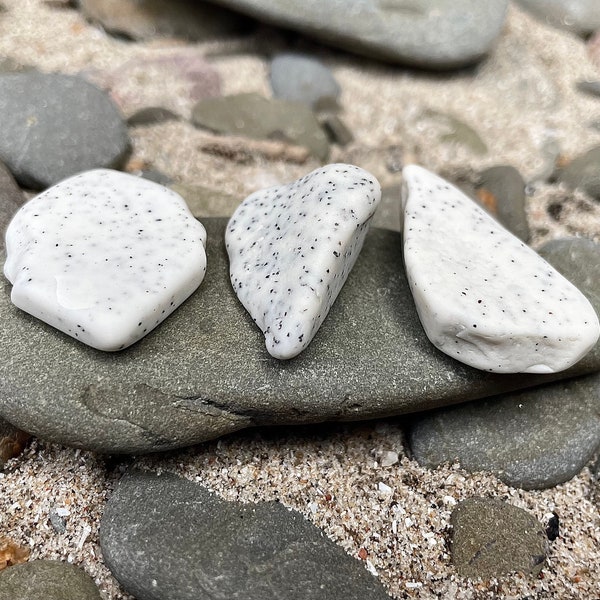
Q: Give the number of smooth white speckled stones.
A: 3